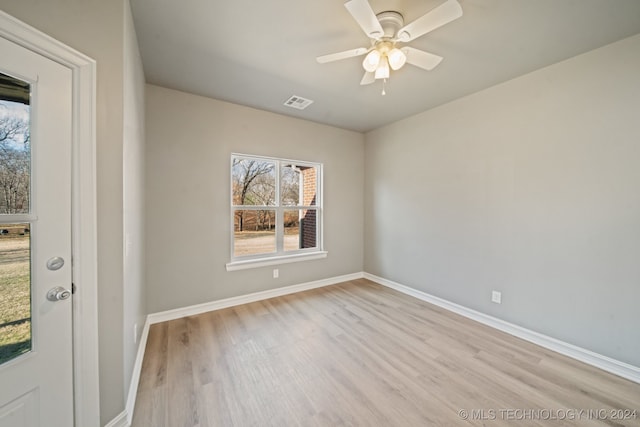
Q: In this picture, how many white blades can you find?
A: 5